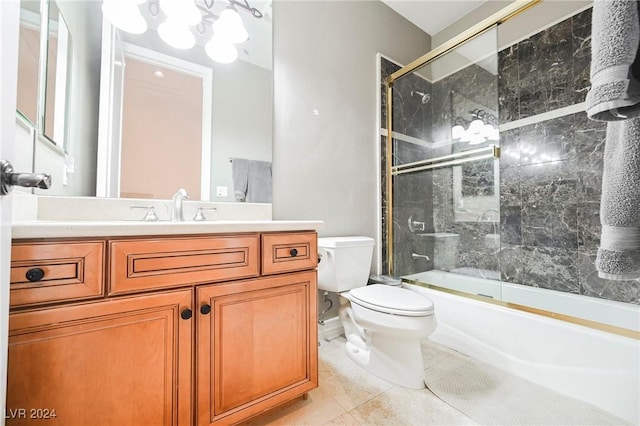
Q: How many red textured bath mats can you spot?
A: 0